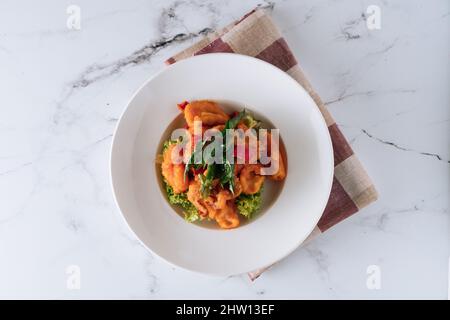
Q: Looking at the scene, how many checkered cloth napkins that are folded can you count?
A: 1